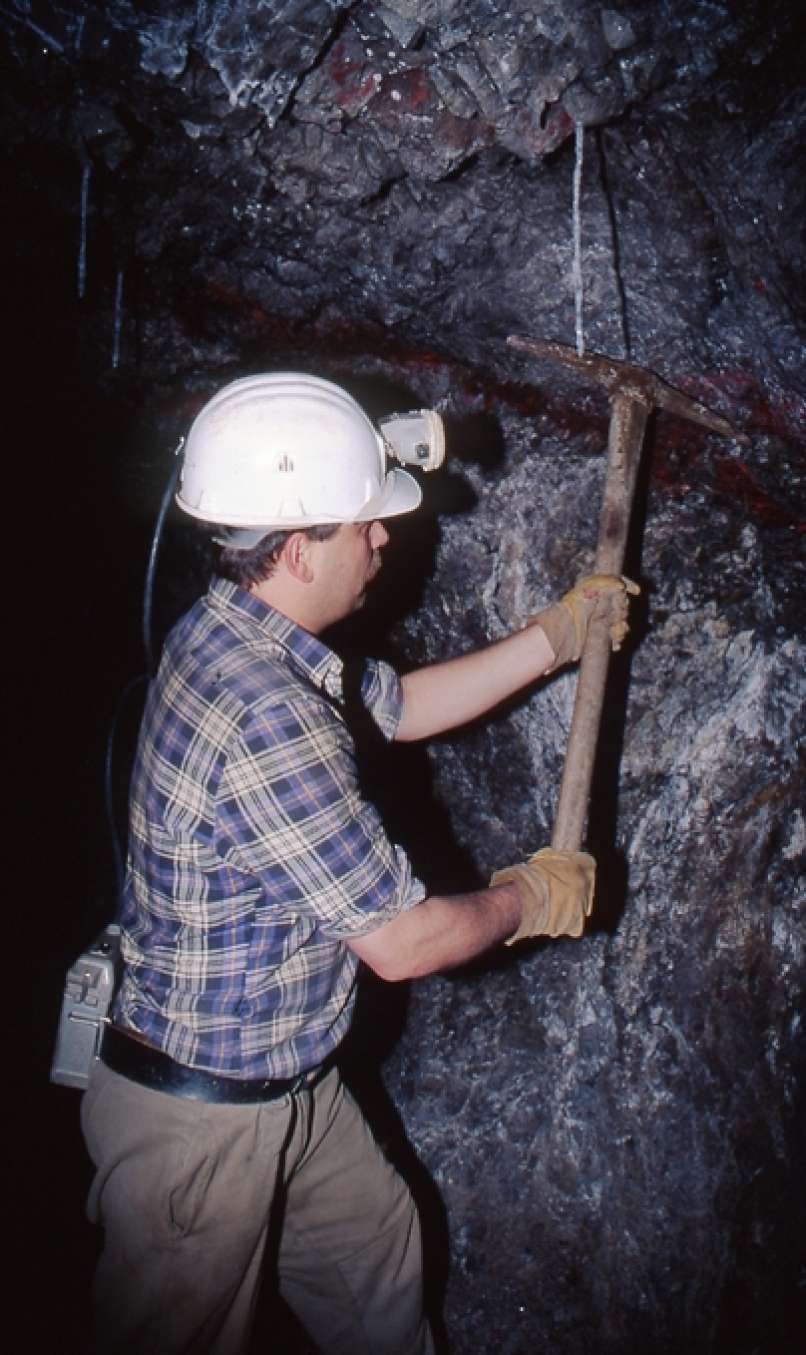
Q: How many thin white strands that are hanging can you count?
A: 3